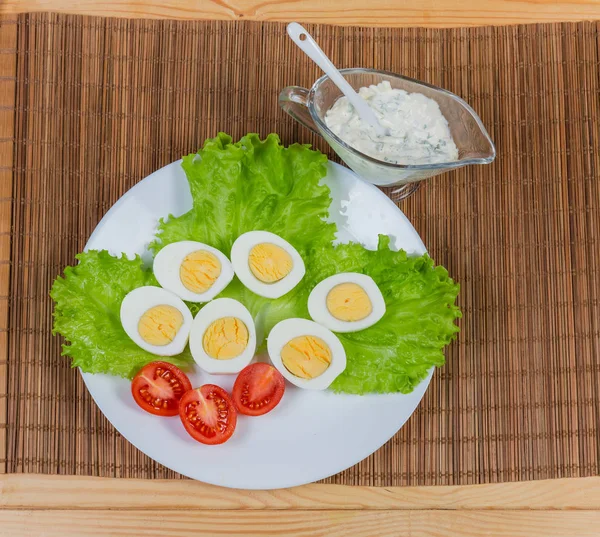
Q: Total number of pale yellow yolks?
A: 6